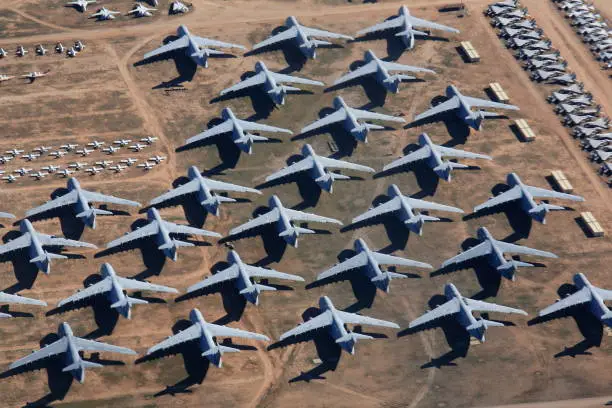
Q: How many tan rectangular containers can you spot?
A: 5